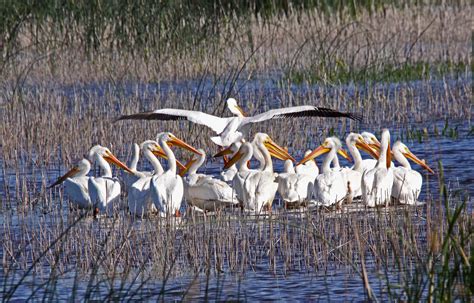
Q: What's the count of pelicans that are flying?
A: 1